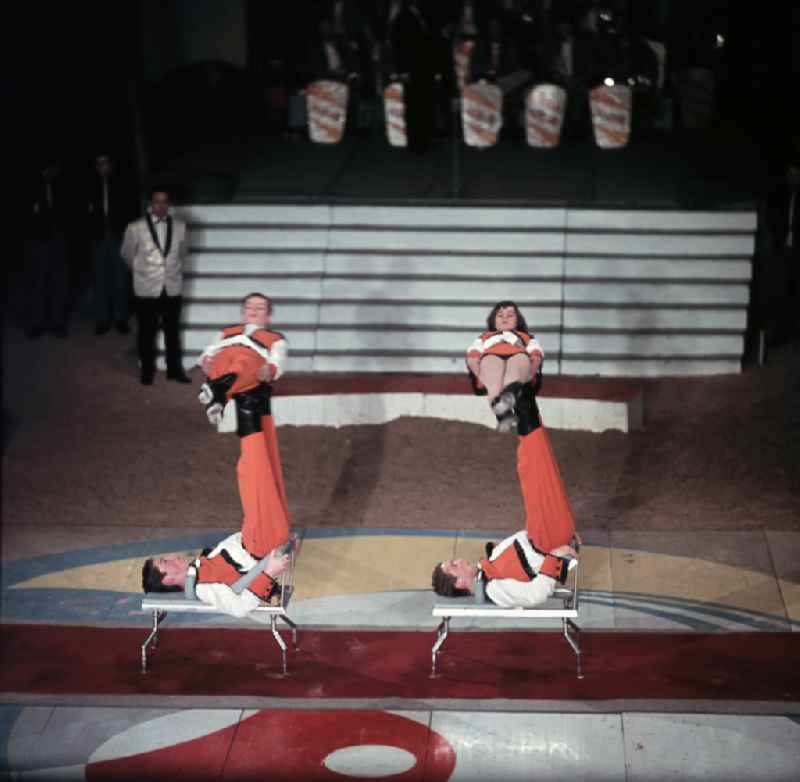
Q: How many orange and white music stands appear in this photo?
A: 5